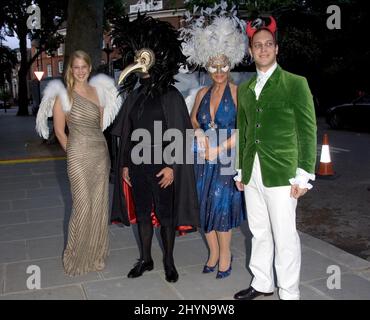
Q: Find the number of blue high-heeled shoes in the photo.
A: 2